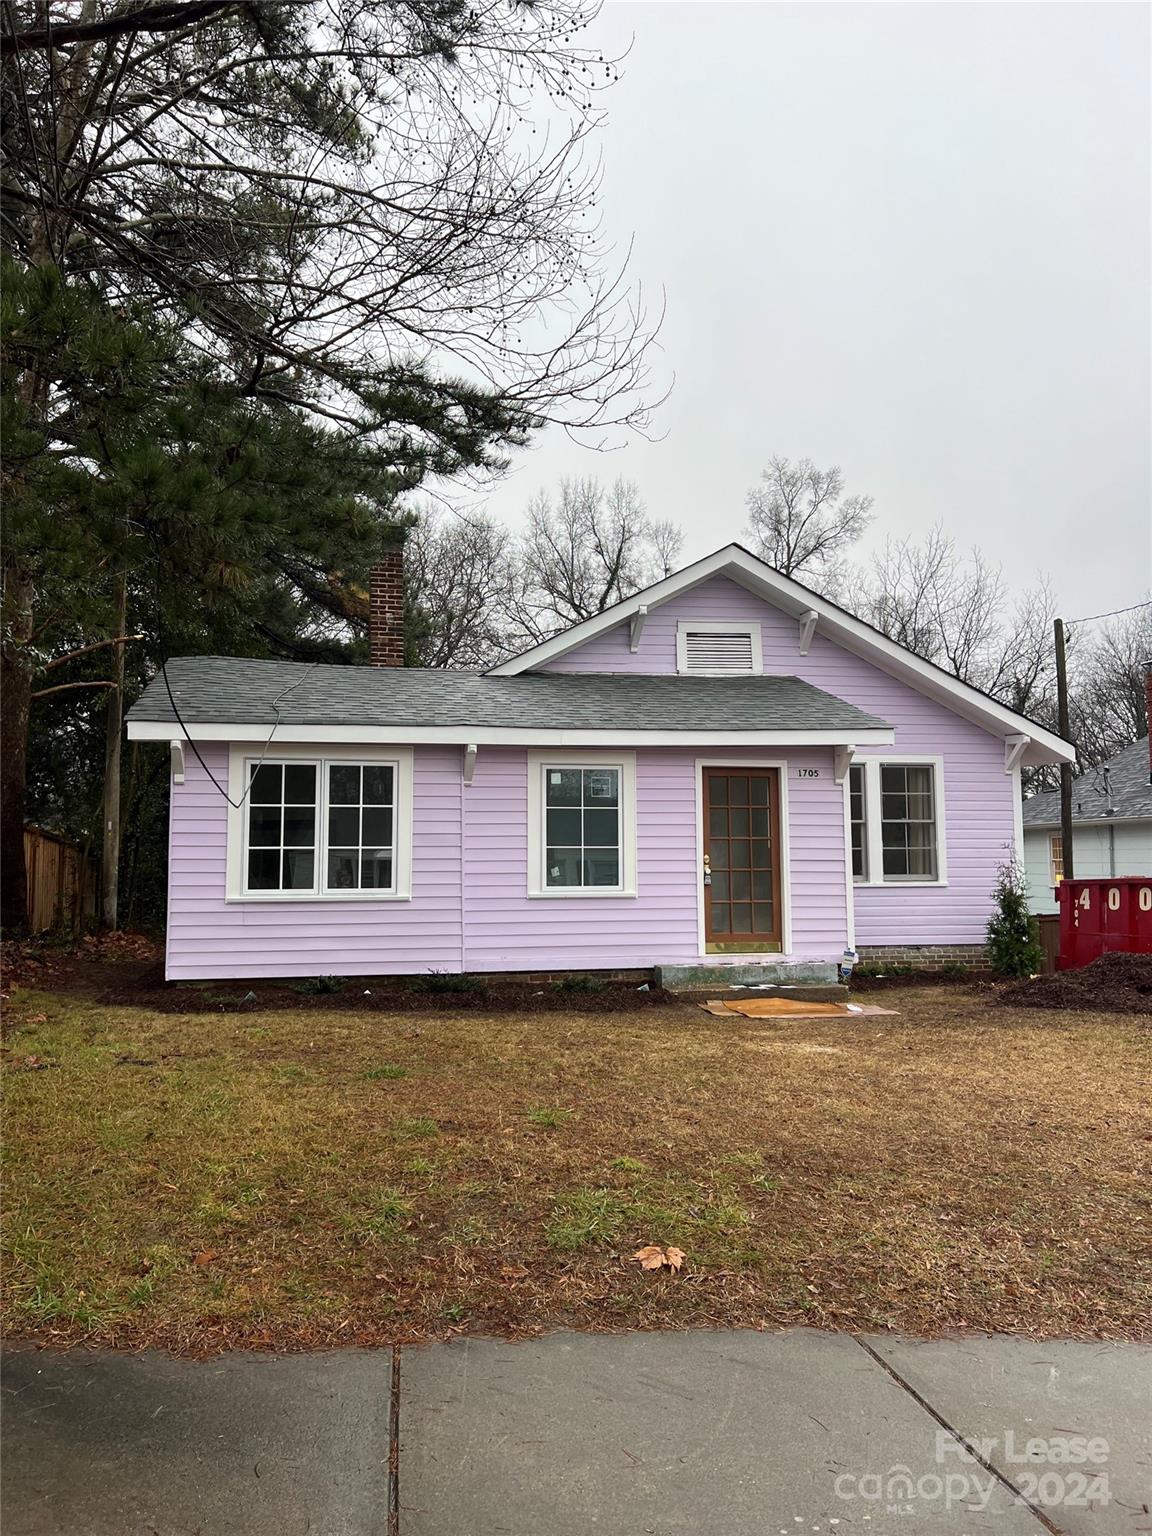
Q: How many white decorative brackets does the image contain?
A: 6